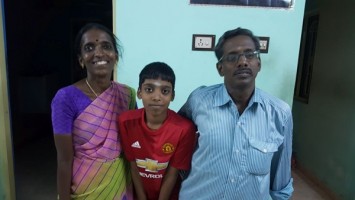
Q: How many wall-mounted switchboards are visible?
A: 2